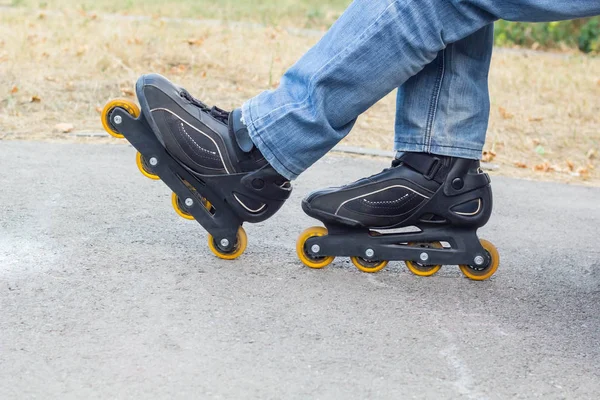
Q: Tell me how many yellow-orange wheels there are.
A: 8